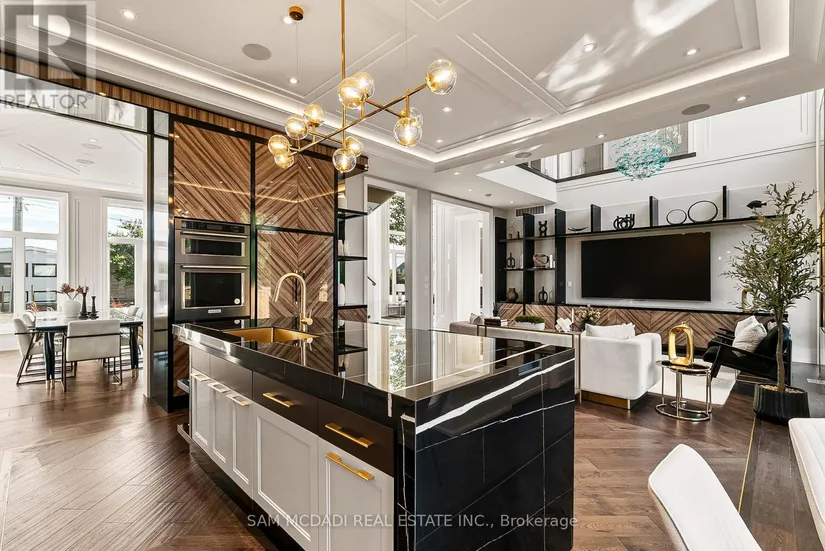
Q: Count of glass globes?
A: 11